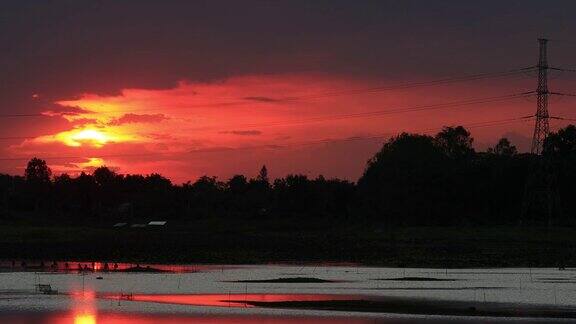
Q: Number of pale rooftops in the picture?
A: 3